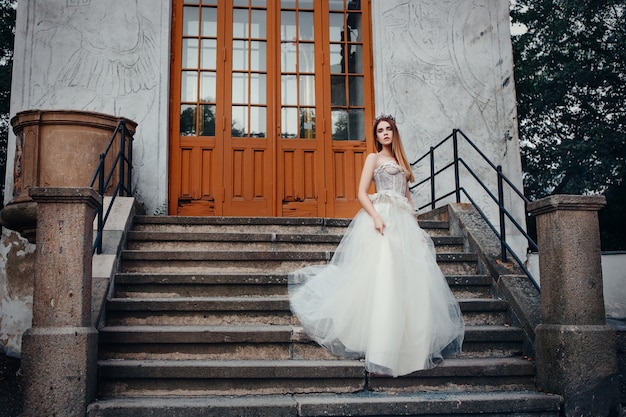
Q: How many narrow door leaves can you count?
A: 4